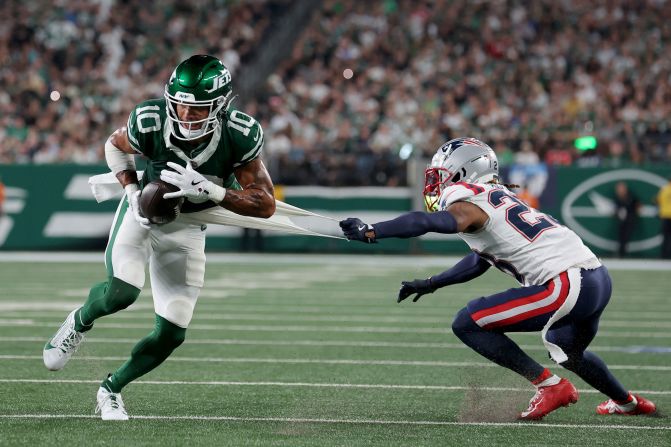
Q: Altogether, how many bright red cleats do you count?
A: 2